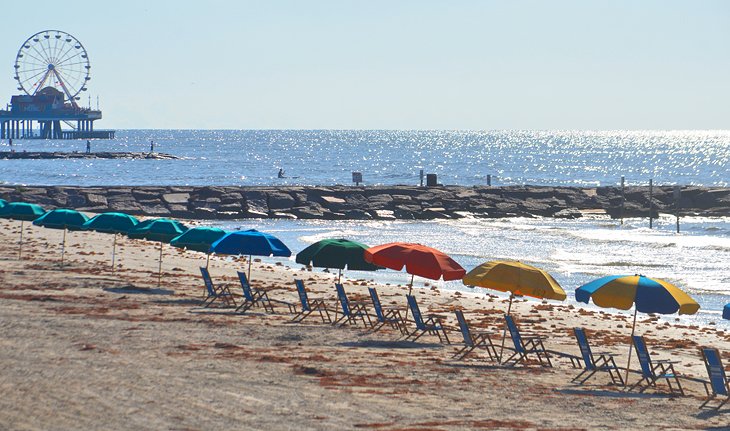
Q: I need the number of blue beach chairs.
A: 11